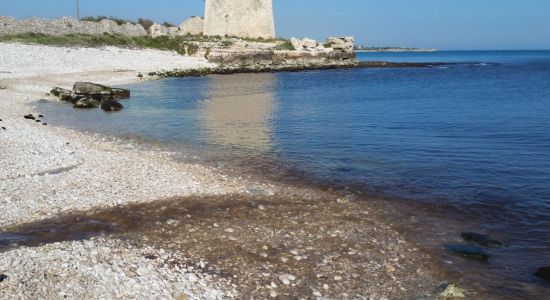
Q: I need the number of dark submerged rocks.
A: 3